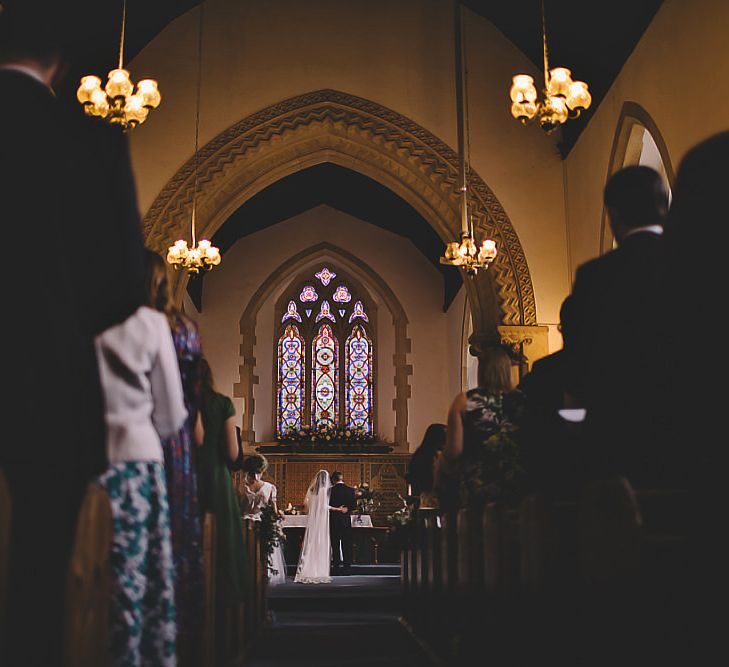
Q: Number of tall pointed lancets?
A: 3